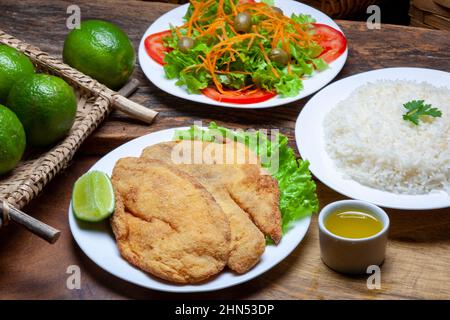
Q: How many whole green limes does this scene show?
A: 4